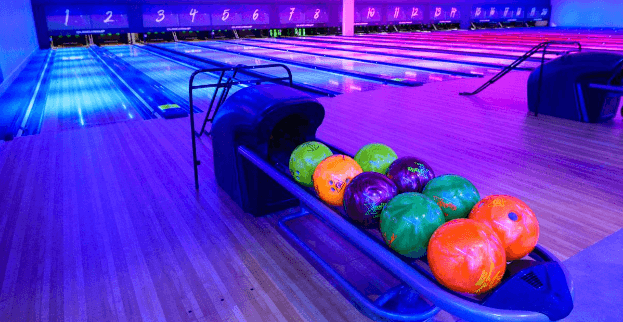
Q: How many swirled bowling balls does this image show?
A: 6